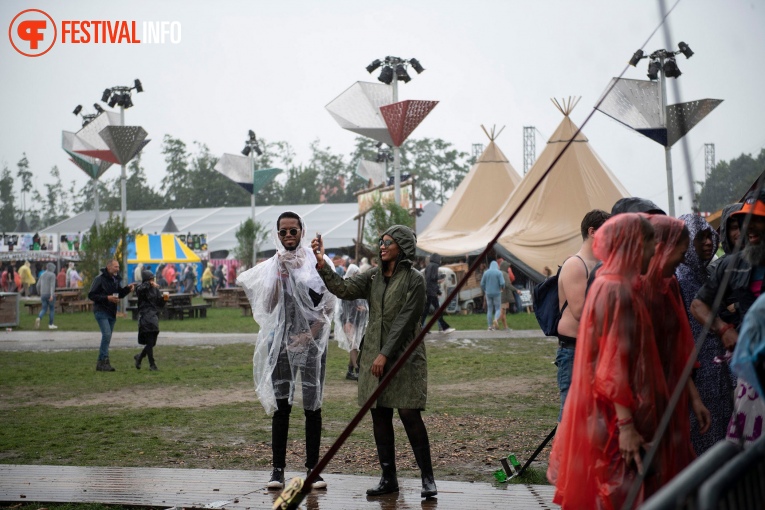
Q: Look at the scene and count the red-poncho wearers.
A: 2